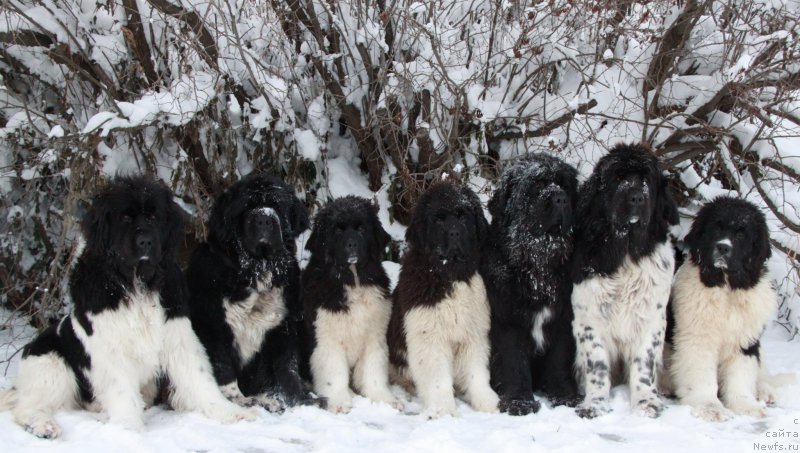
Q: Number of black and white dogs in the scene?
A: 7